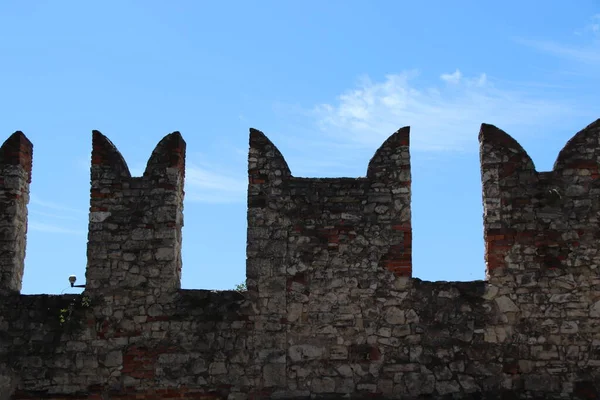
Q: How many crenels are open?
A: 3